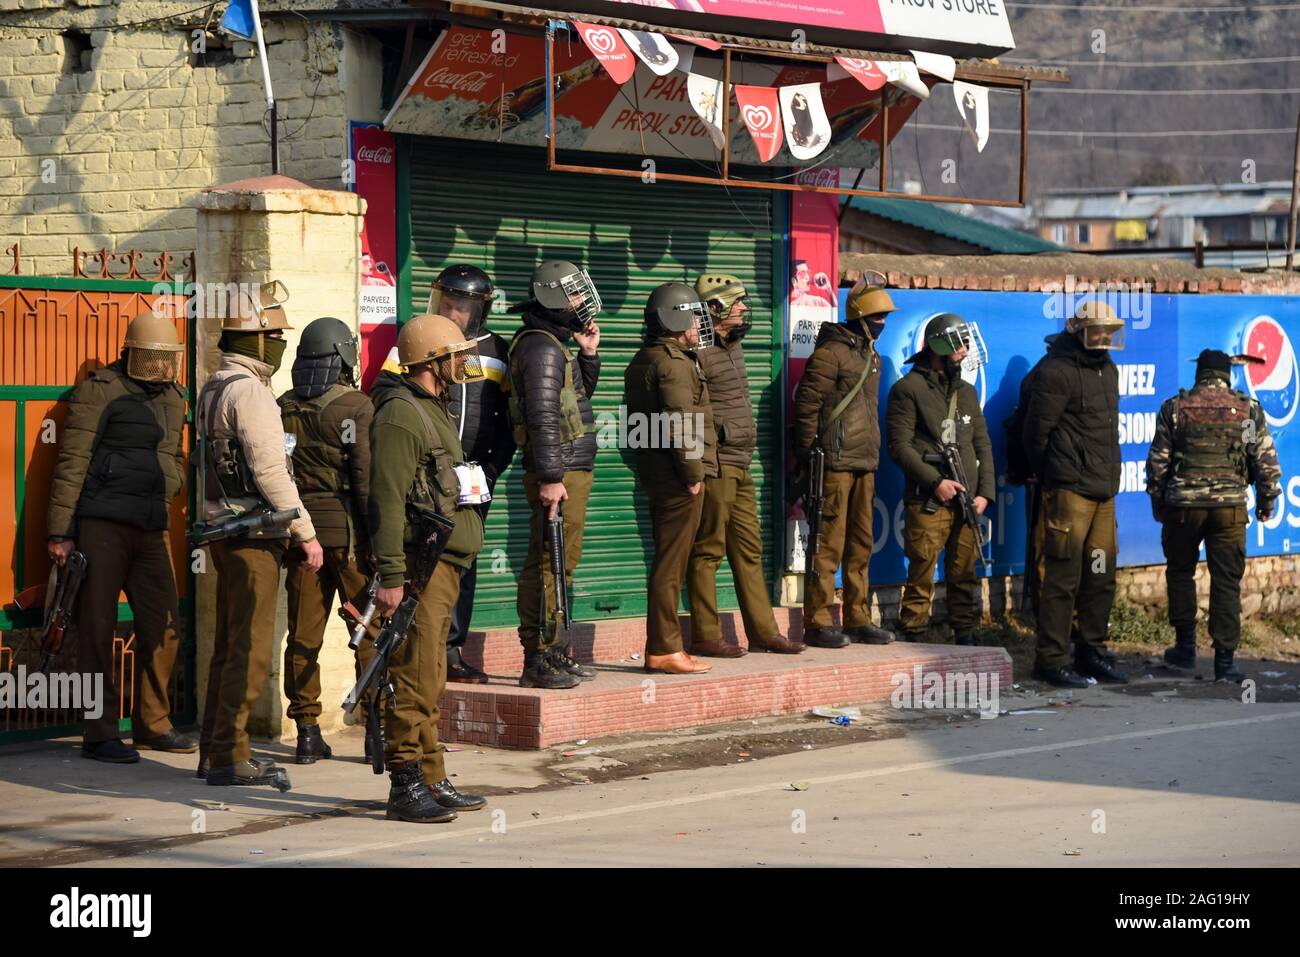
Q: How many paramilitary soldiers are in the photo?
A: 12